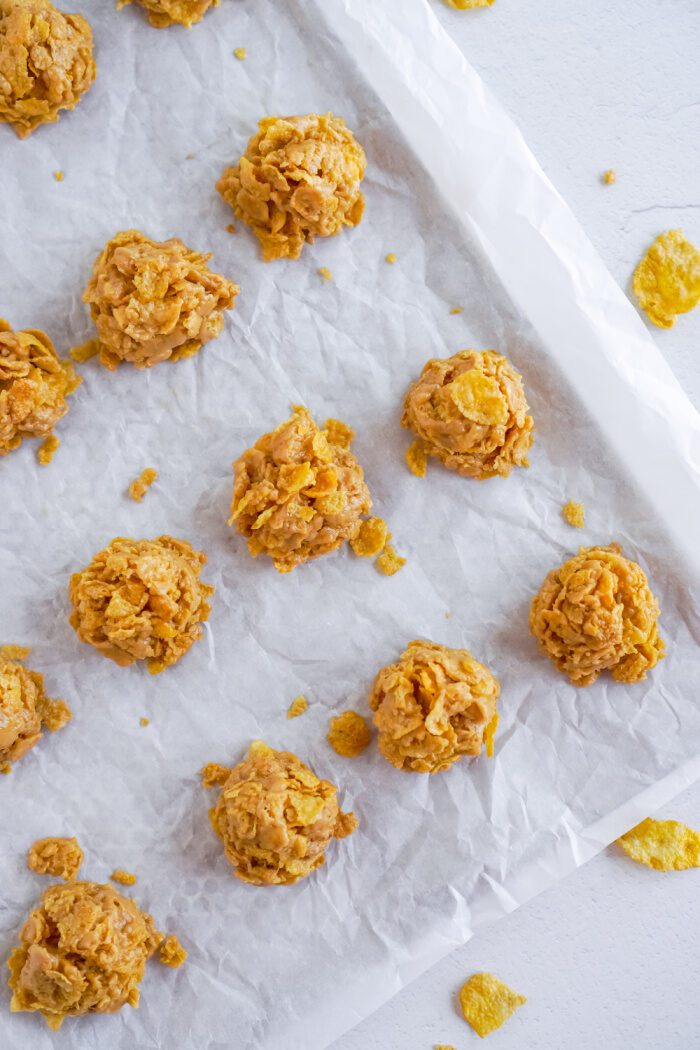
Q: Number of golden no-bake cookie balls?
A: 13